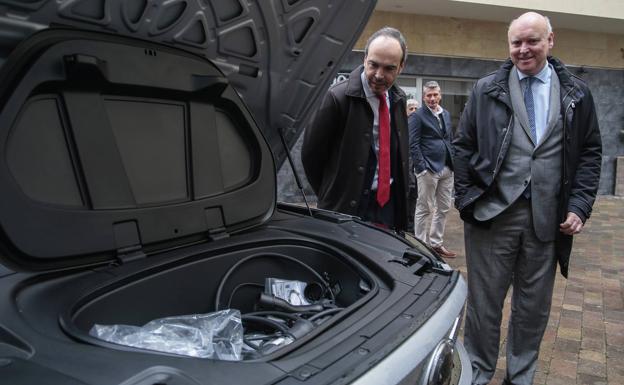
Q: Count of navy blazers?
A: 1